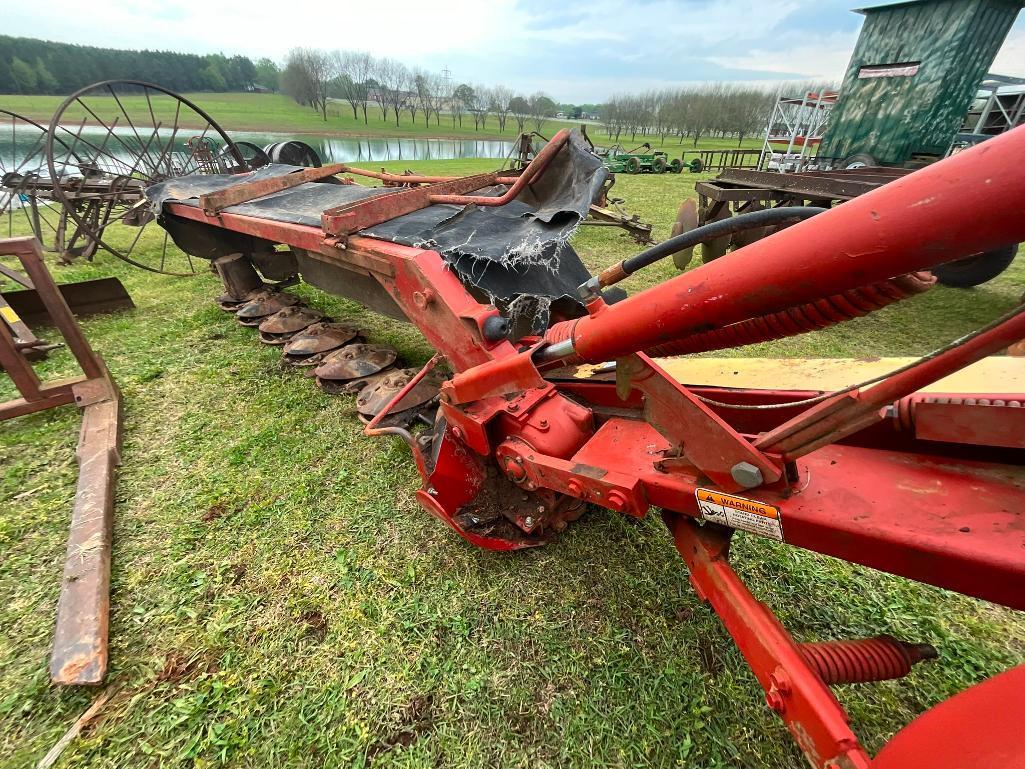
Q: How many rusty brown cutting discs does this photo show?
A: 6